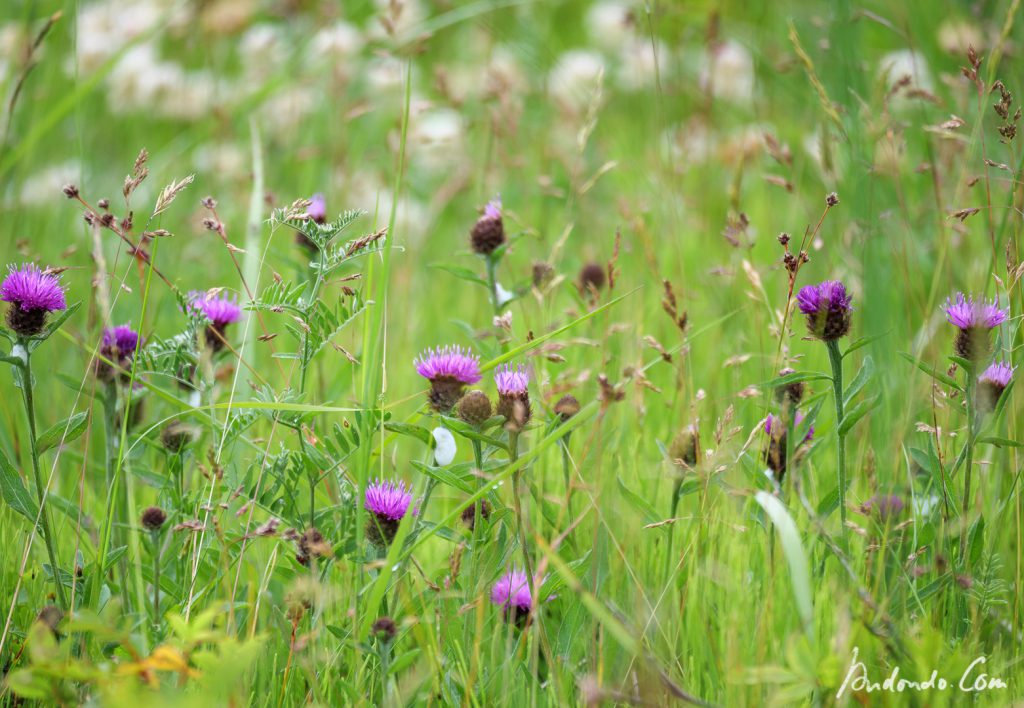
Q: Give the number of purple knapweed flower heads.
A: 13